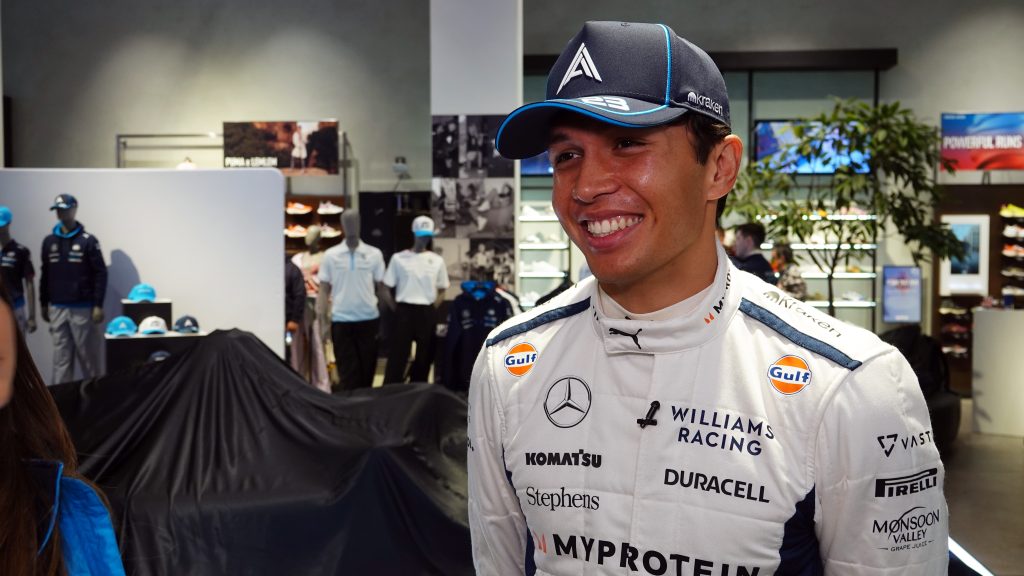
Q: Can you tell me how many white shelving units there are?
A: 2